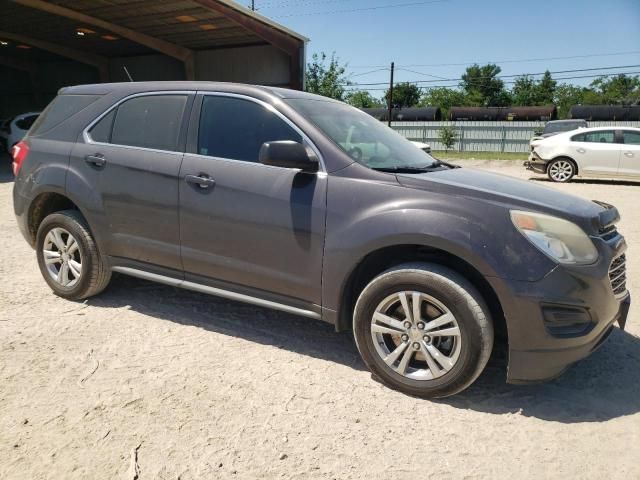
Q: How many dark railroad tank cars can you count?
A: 3